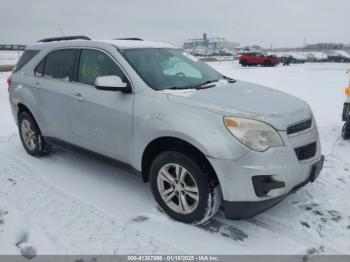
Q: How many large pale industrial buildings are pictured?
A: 1